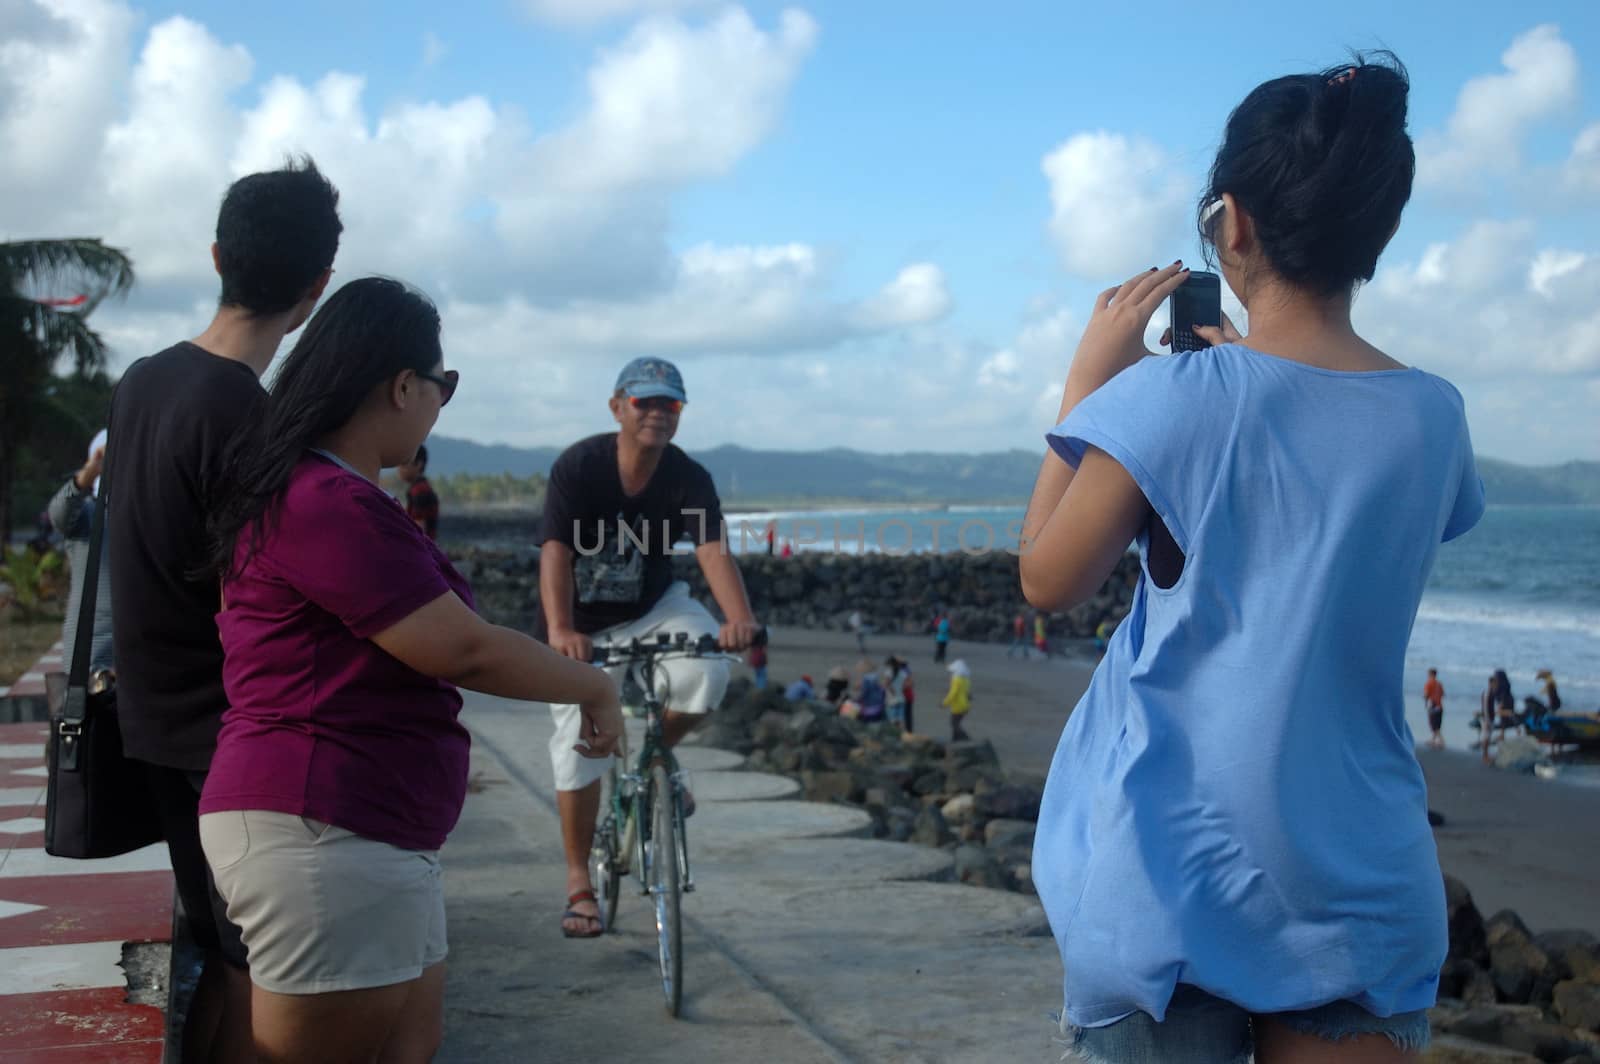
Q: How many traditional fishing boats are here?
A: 1